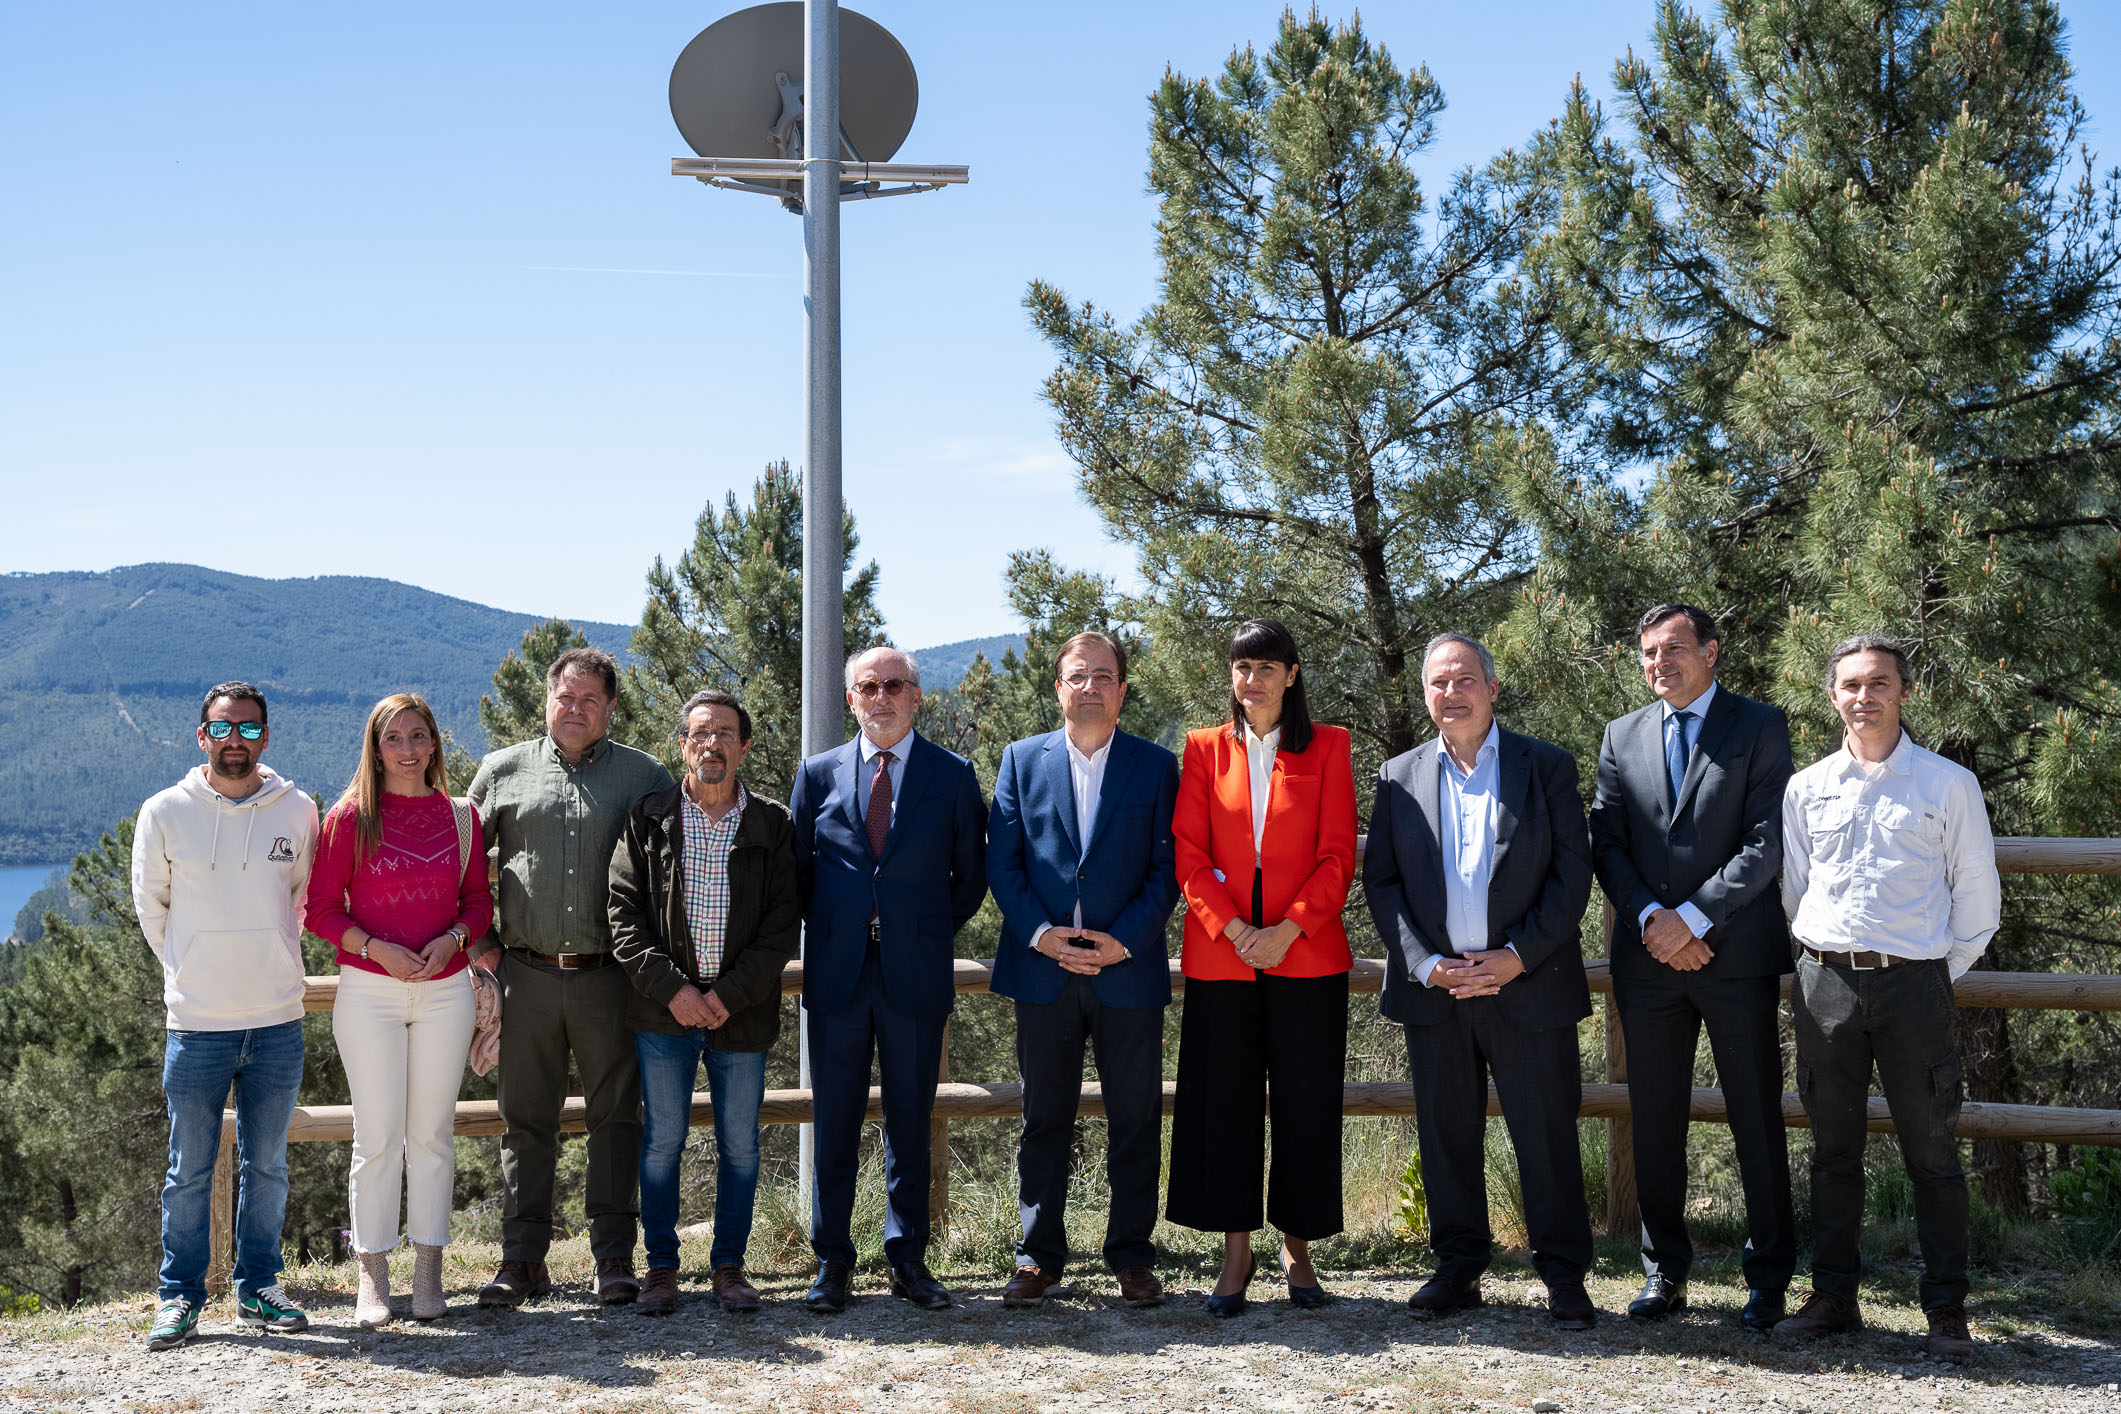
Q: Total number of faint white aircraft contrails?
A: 1